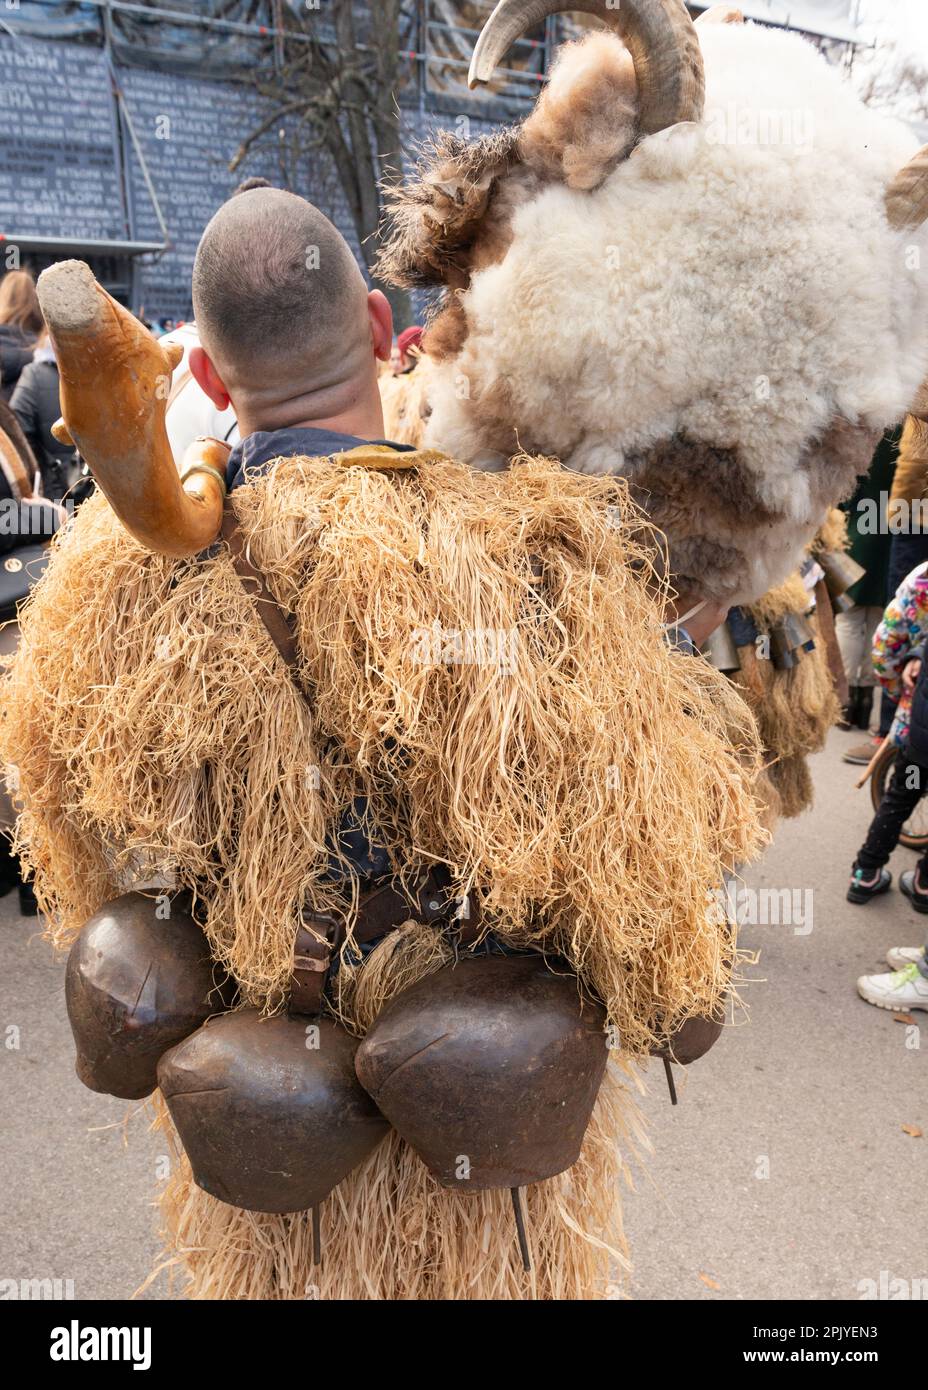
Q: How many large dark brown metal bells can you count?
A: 4